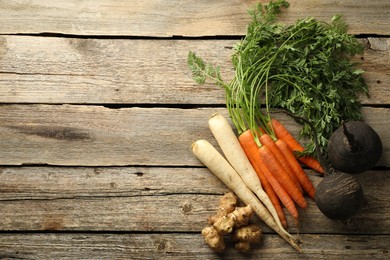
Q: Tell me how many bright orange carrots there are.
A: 7